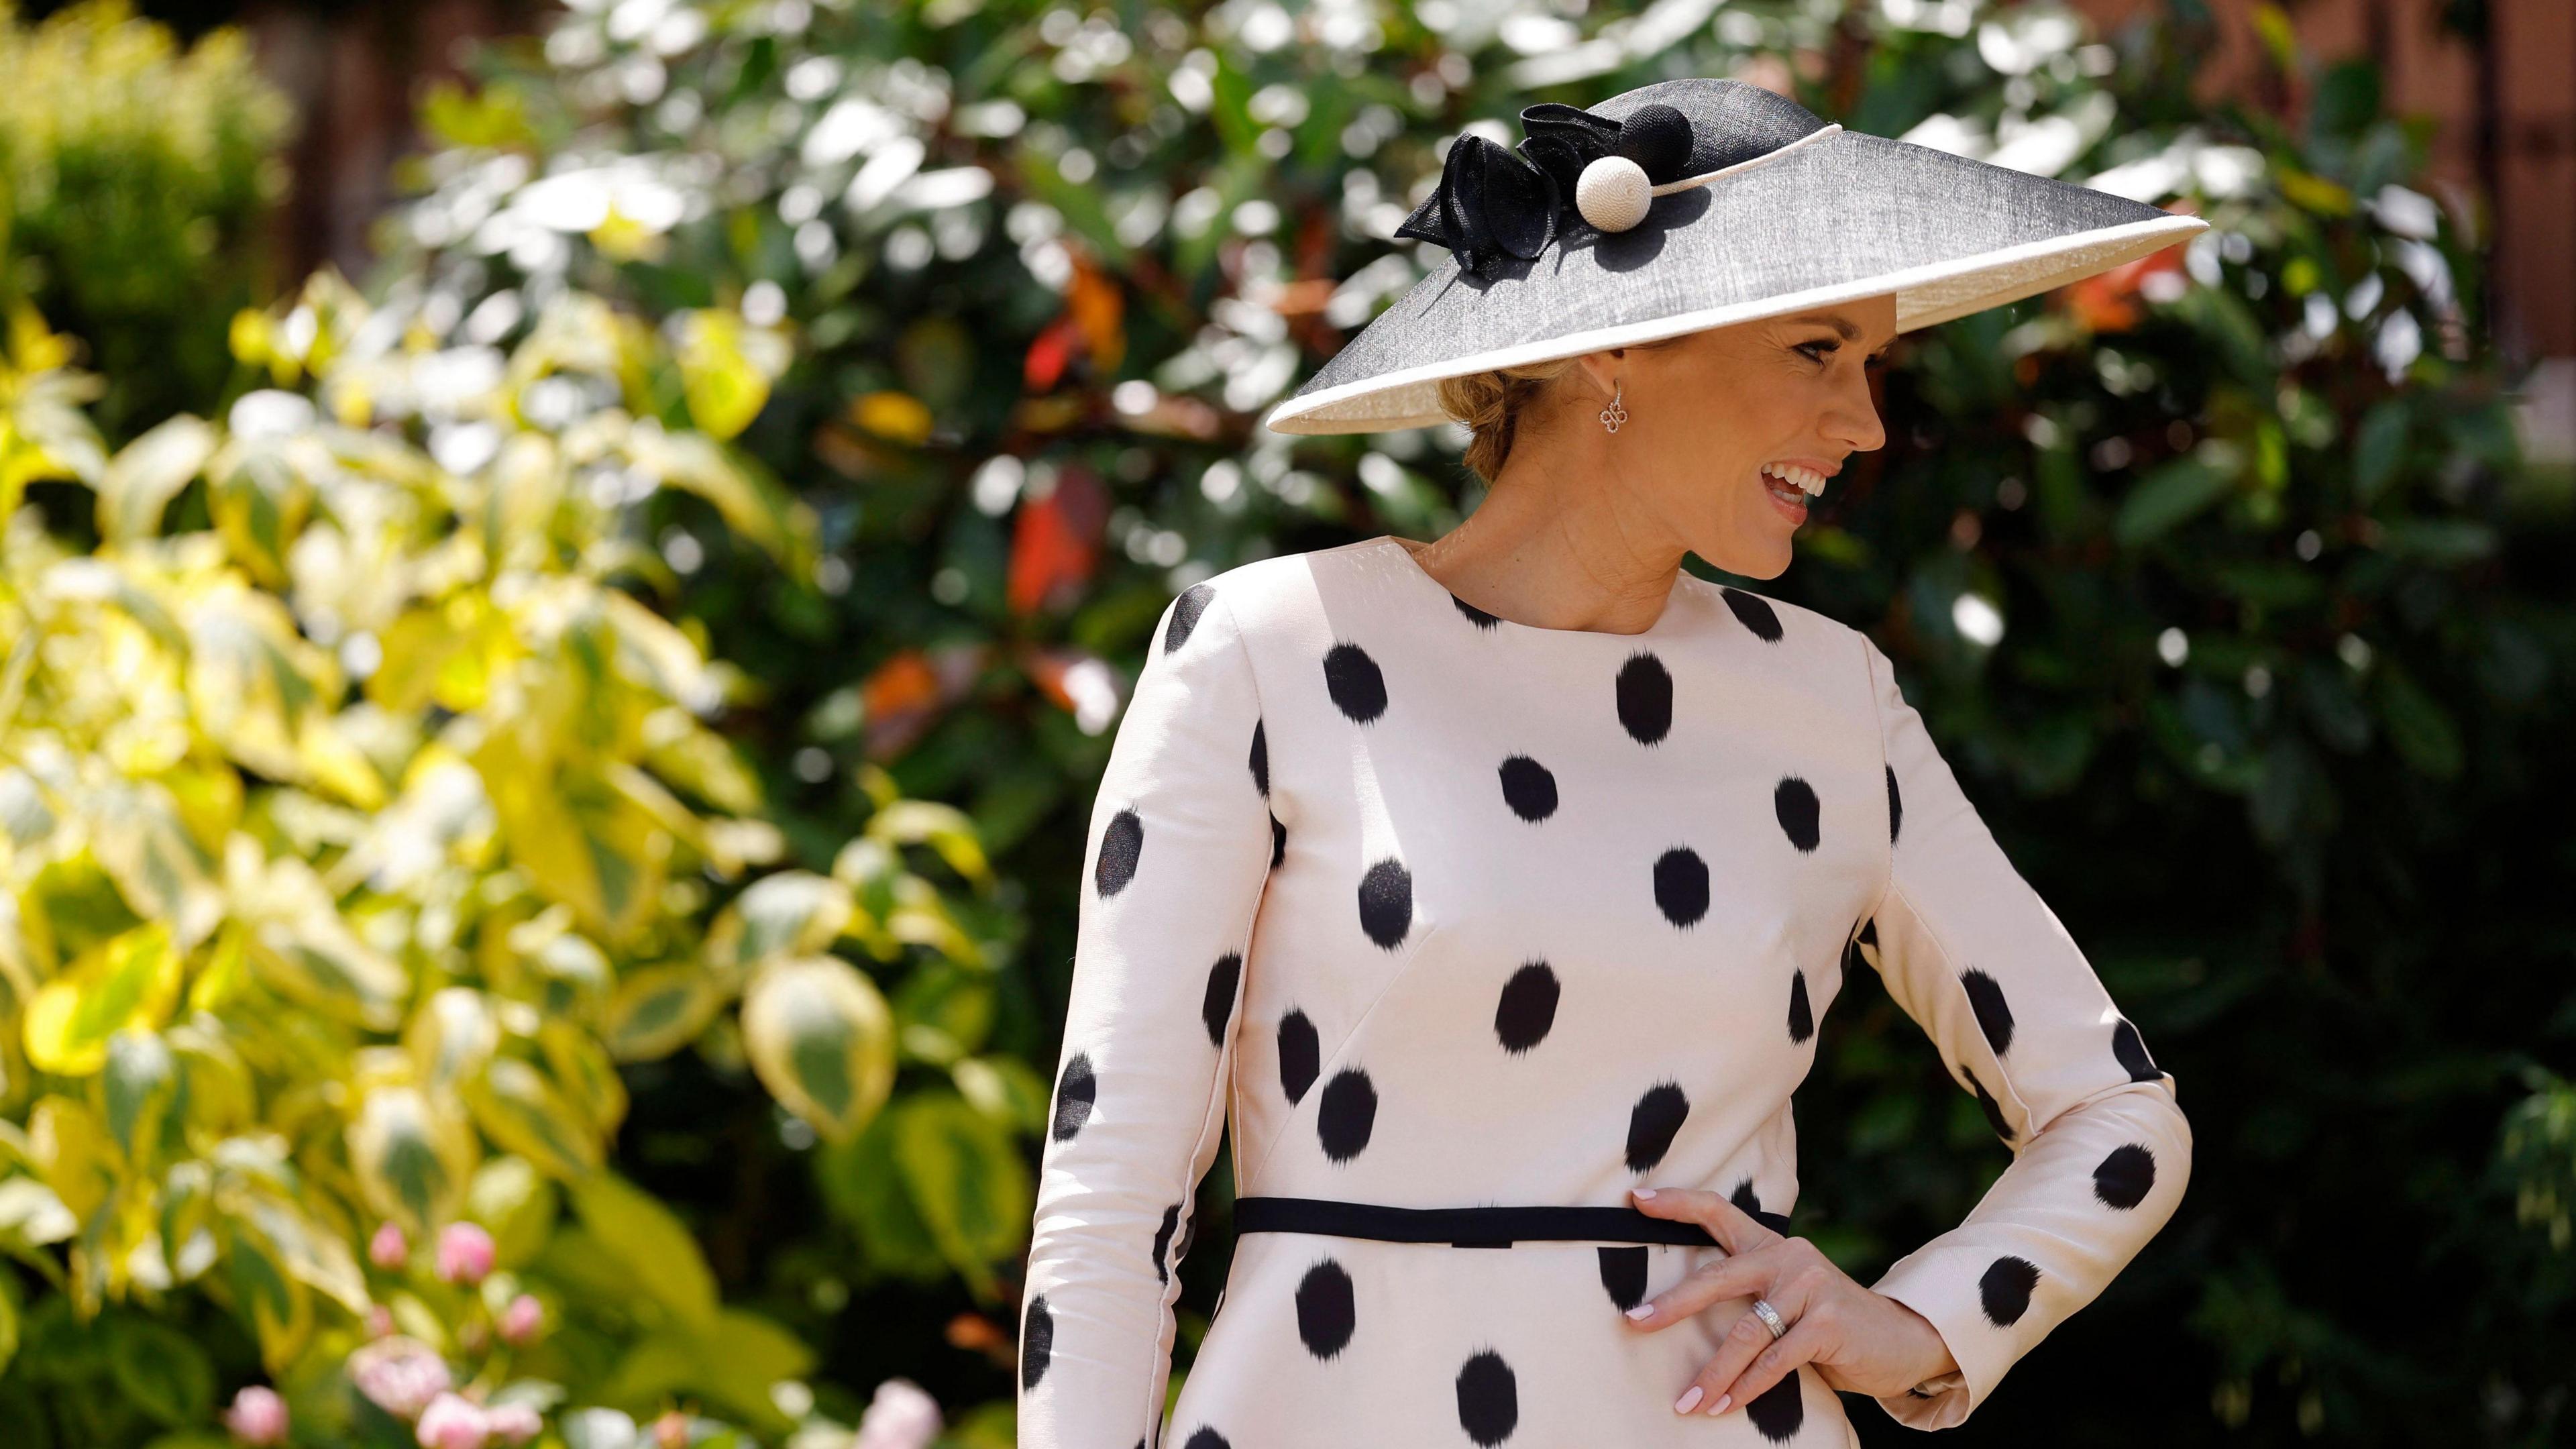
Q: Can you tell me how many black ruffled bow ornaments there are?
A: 1